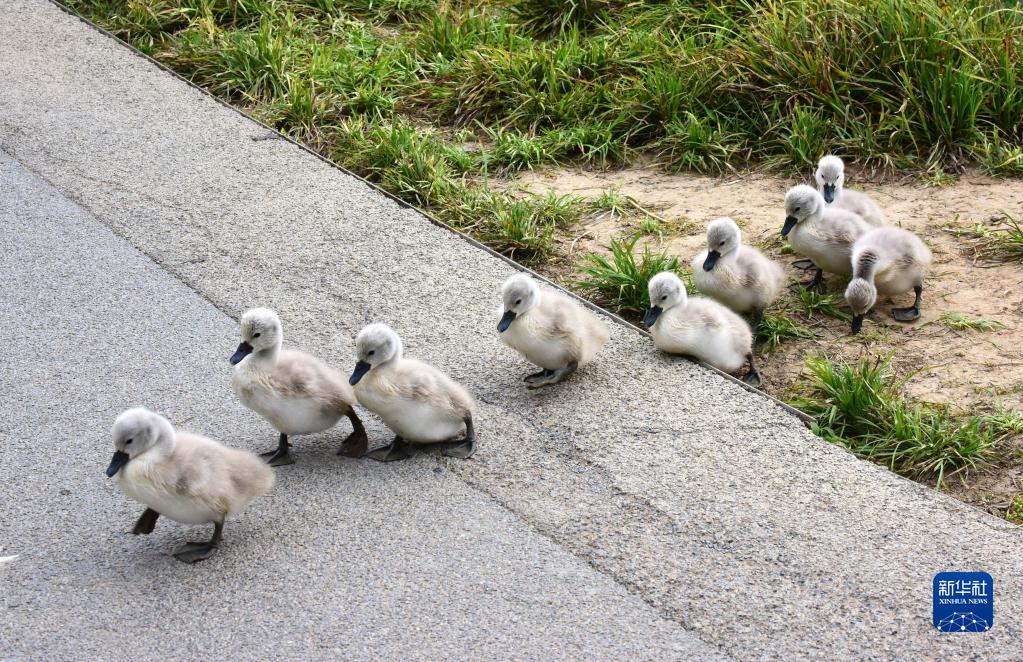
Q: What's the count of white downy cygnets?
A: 9